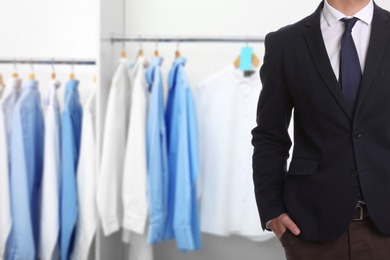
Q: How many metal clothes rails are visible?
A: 2